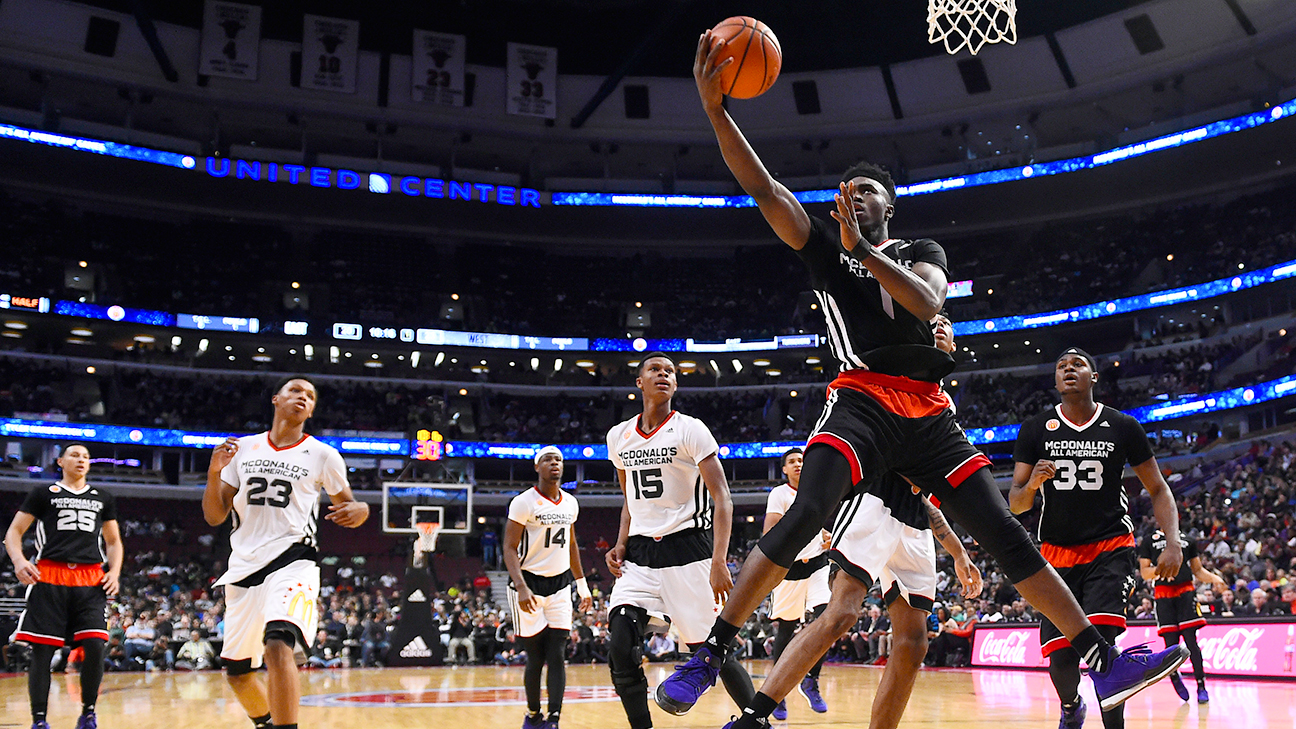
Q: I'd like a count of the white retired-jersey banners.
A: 4